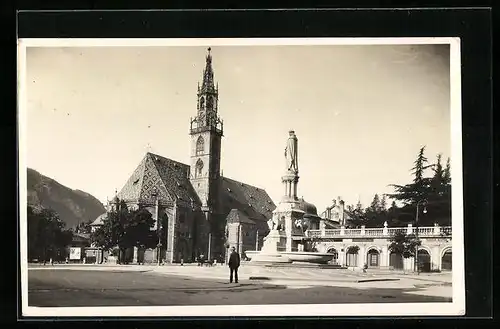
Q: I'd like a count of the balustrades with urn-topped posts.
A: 1